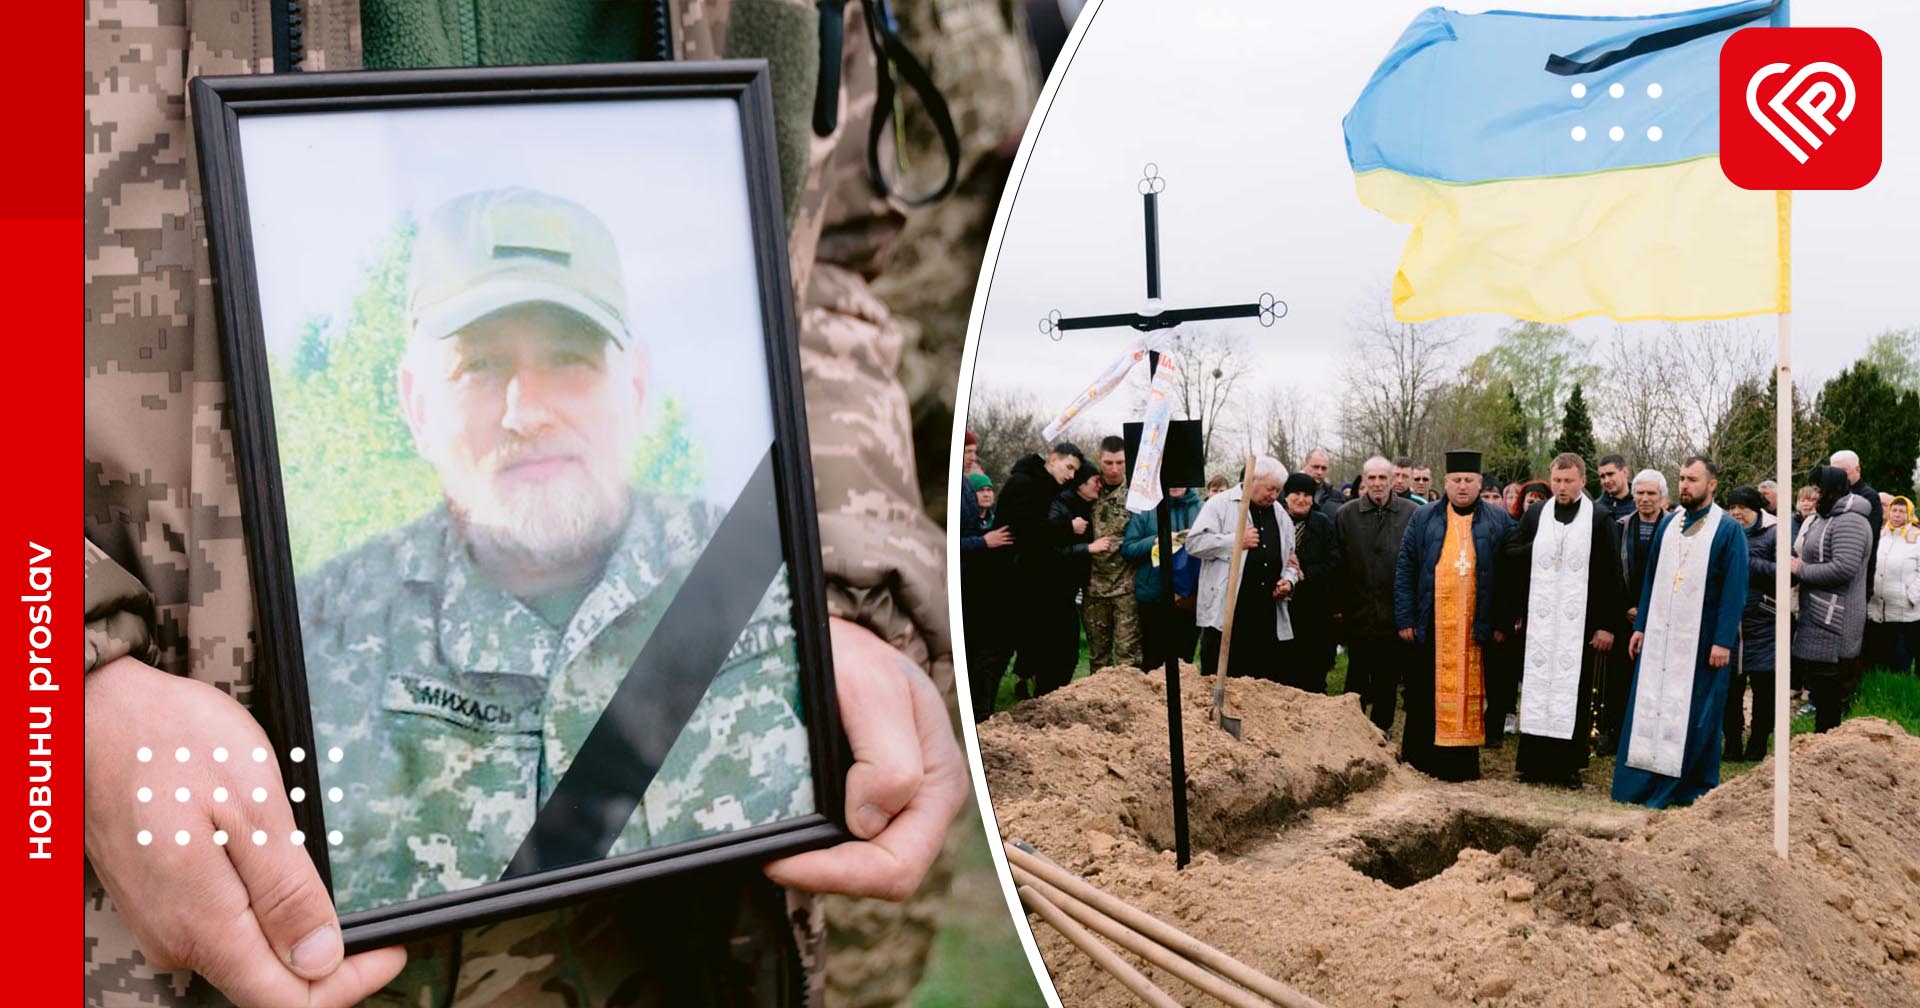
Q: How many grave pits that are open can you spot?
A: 1